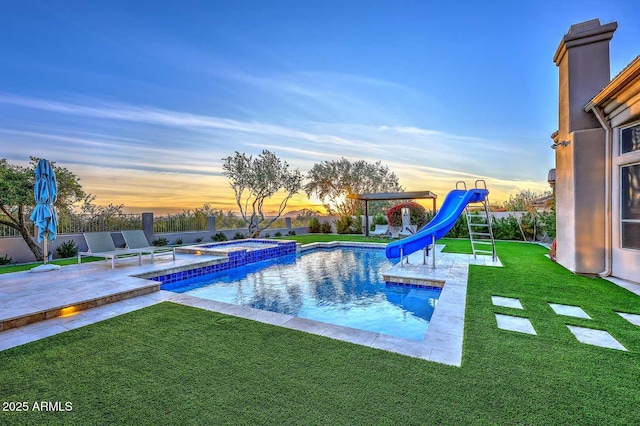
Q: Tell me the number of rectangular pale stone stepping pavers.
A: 5